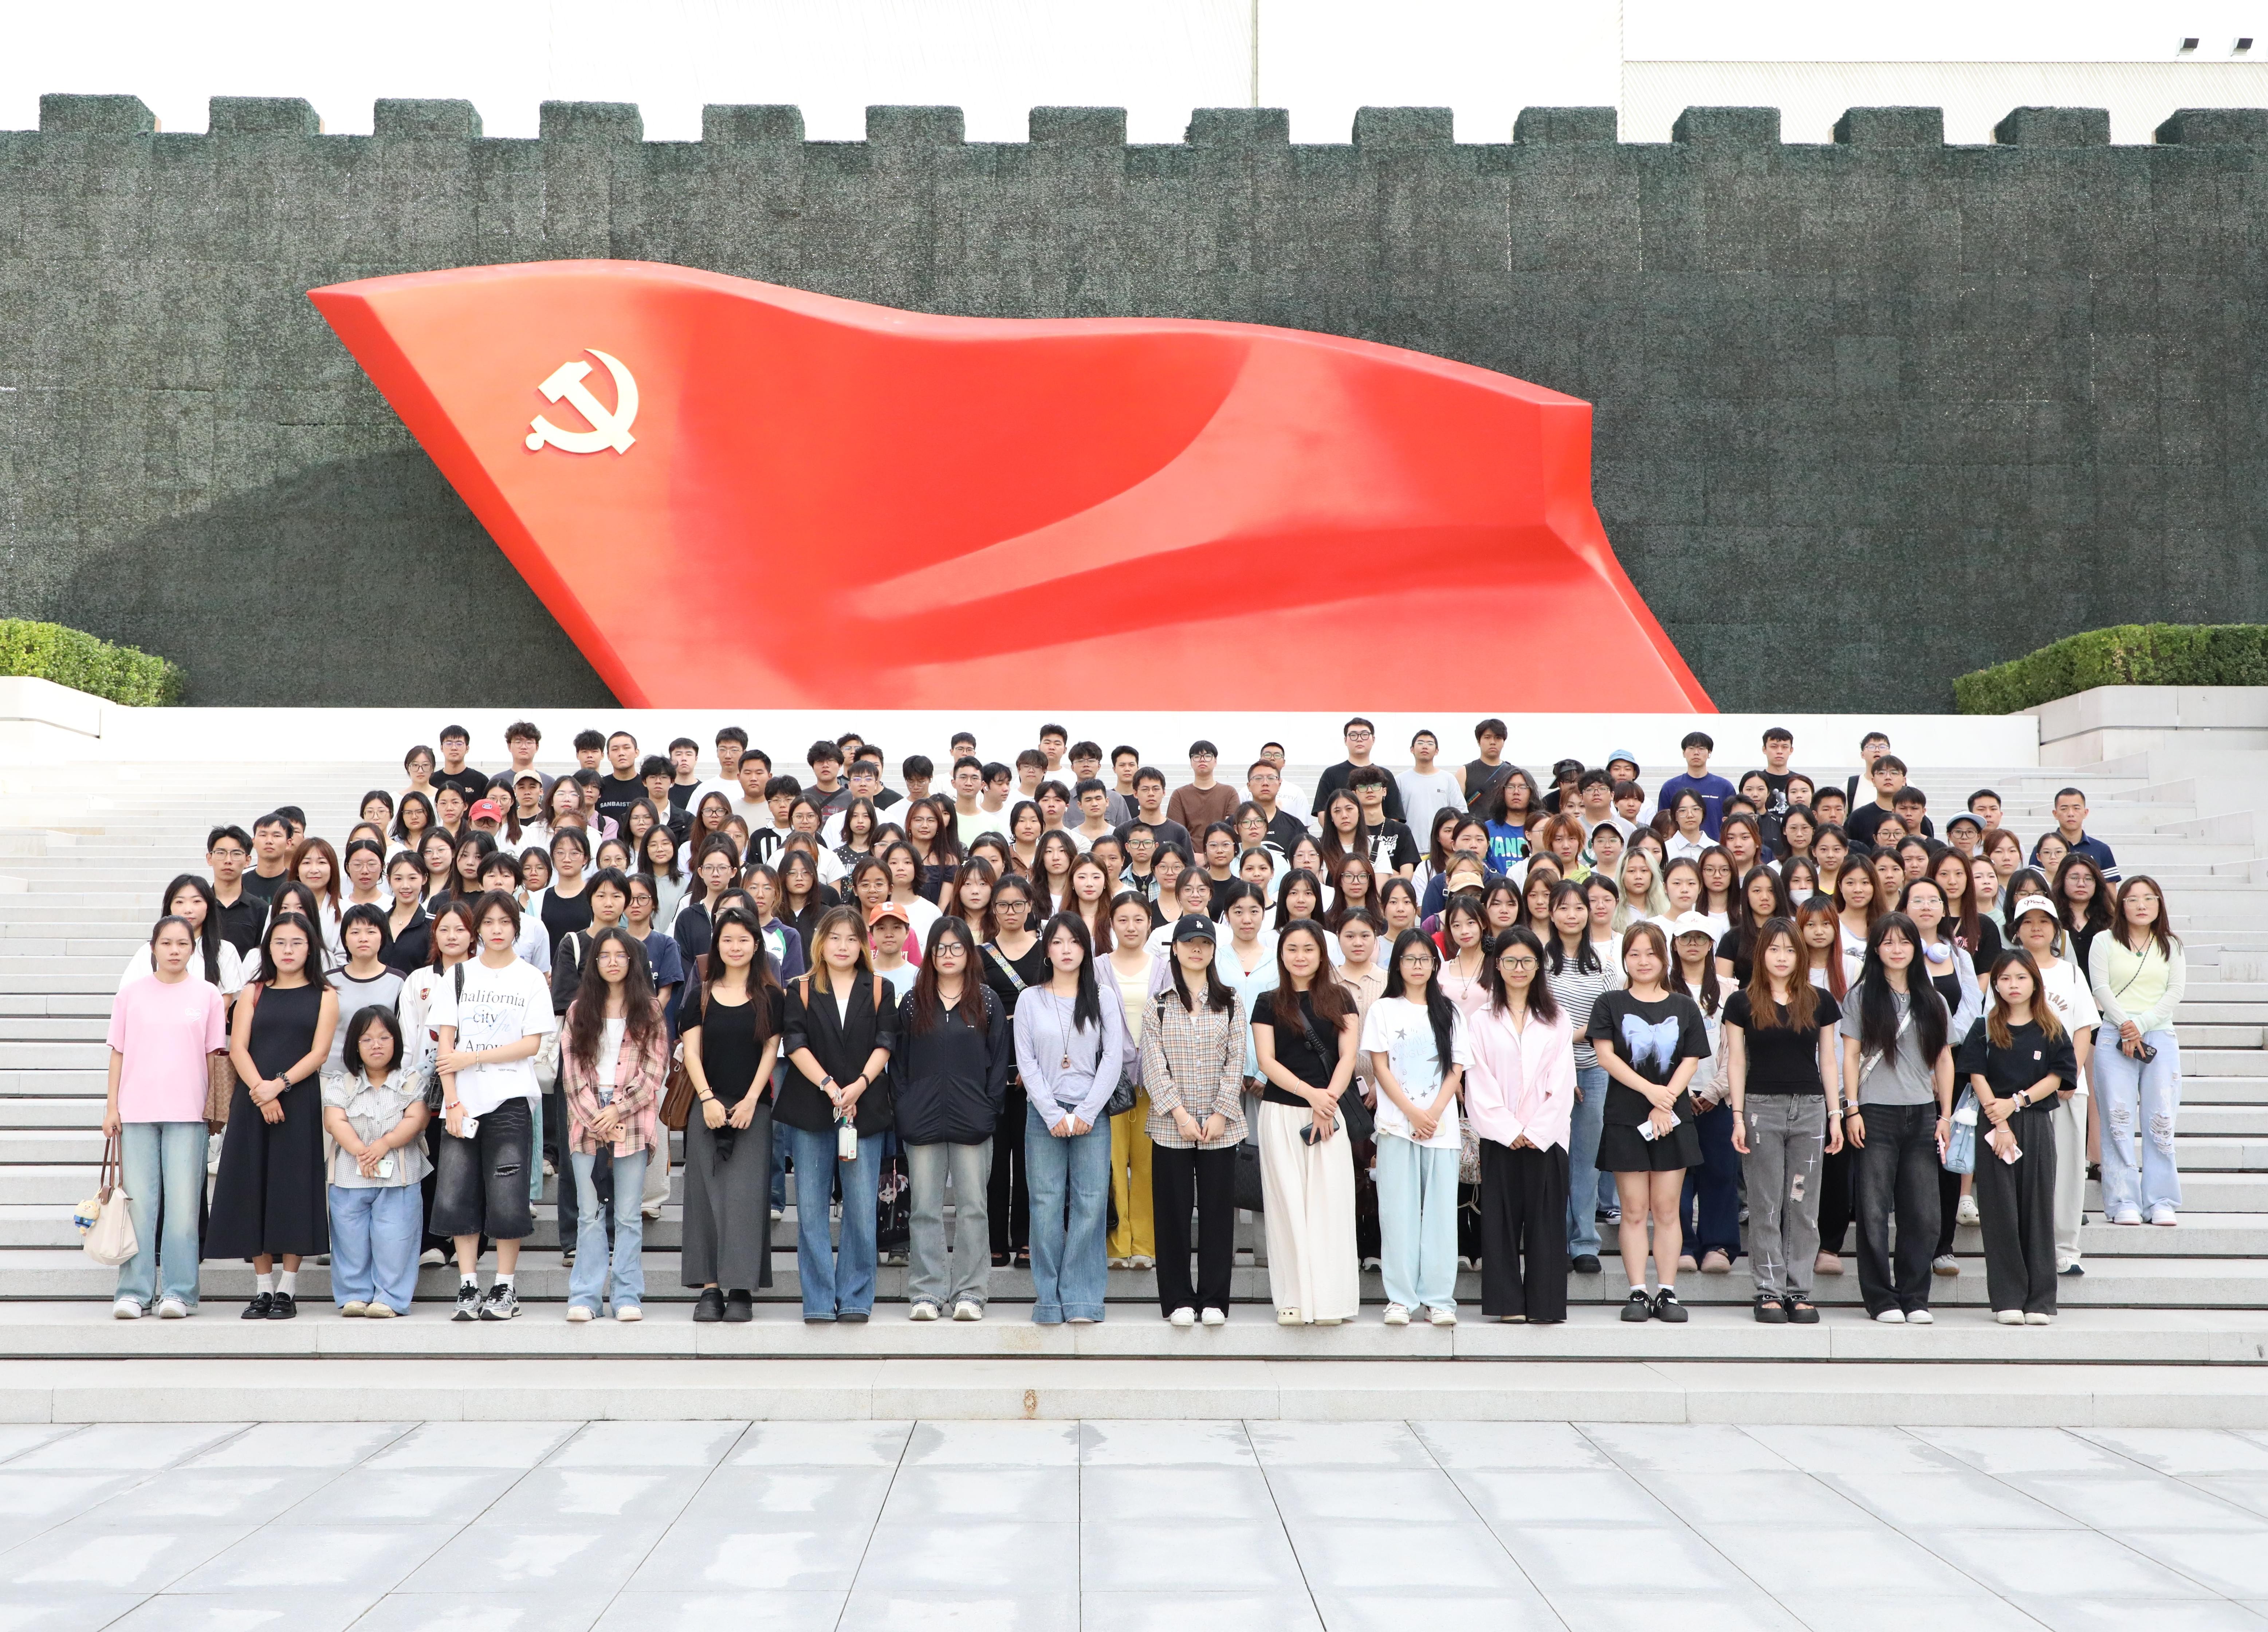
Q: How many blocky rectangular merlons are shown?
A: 14